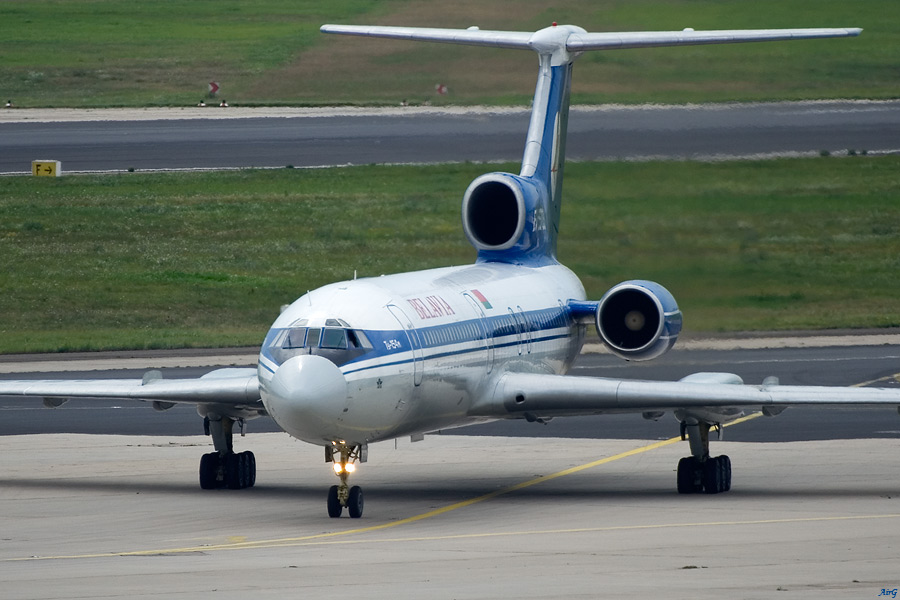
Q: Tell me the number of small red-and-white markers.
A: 2